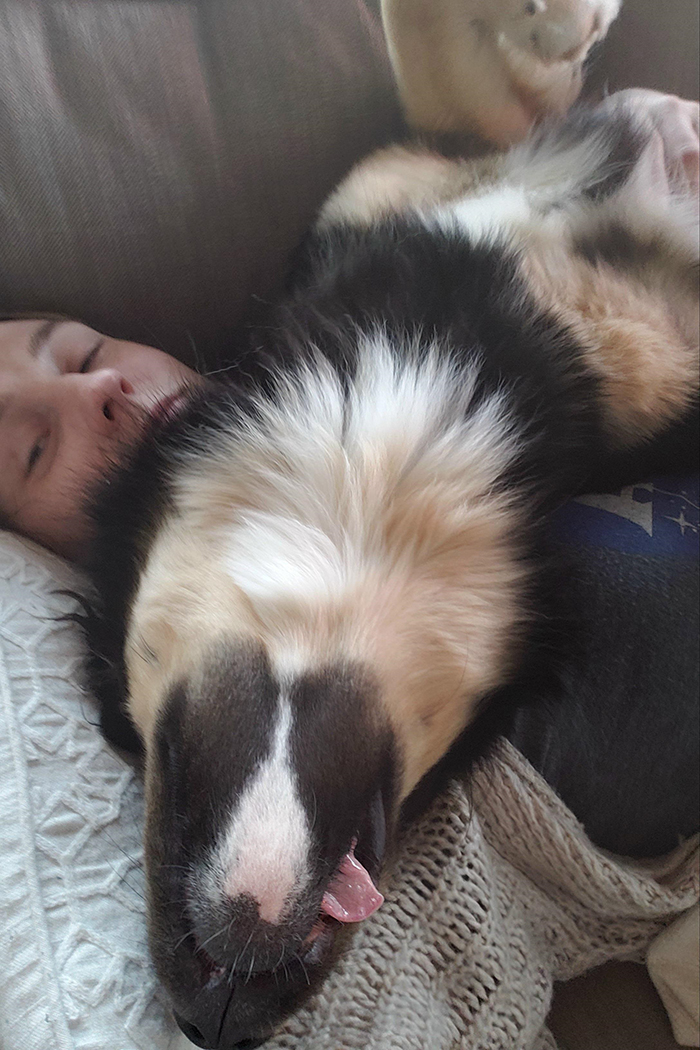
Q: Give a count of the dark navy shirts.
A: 1